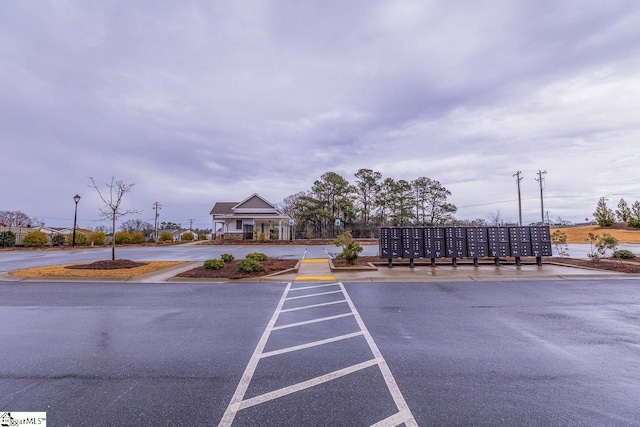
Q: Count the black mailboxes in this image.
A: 8